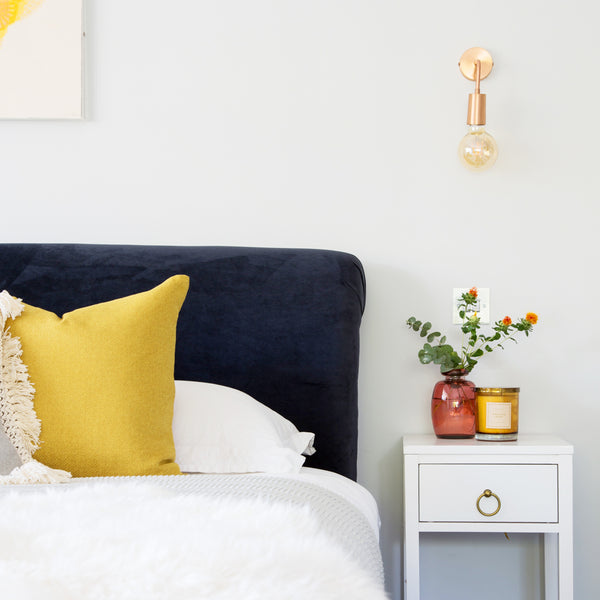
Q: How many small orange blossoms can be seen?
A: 3